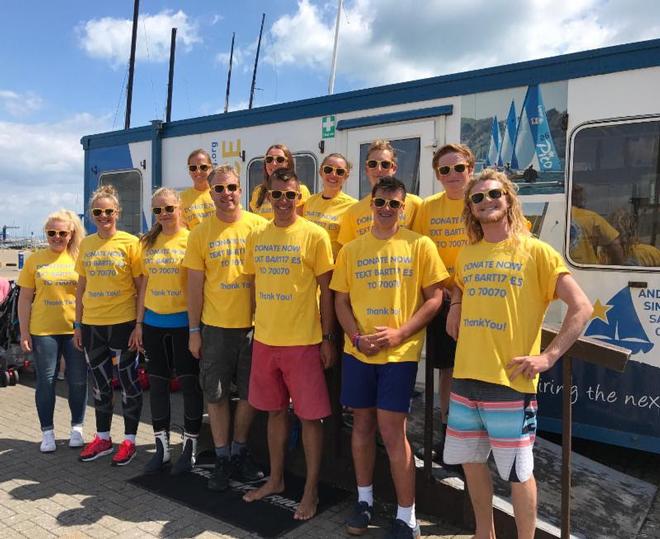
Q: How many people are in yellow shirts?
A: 12